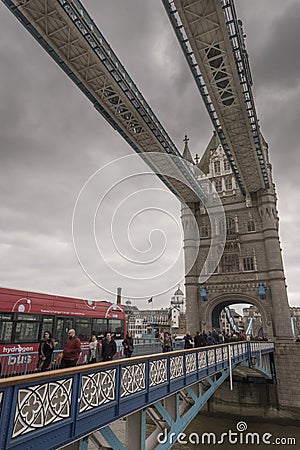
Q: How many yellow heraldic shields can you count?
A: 0